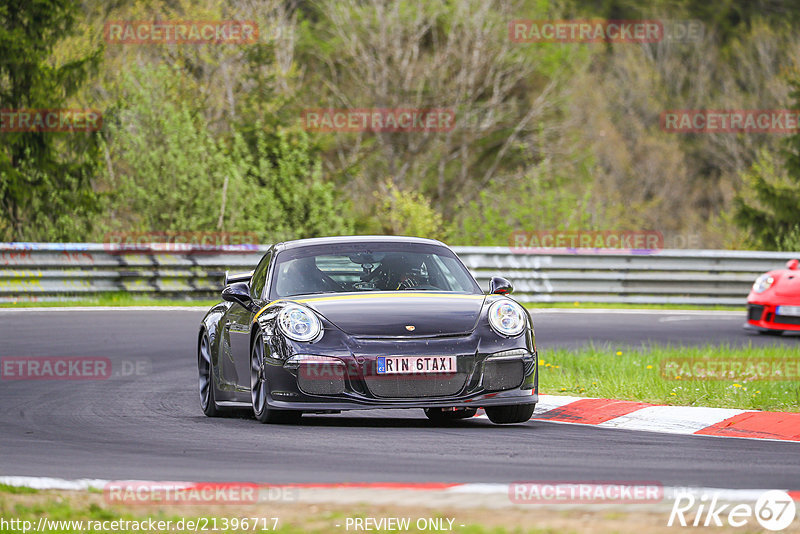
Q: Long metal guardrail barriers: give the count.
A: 1